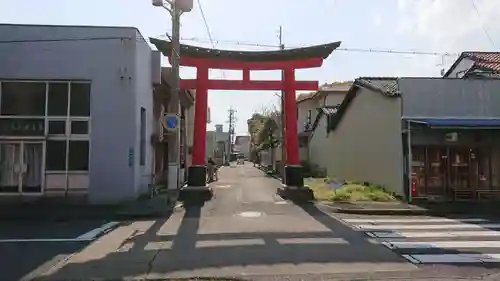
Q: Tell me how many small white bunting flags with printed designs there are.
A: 0